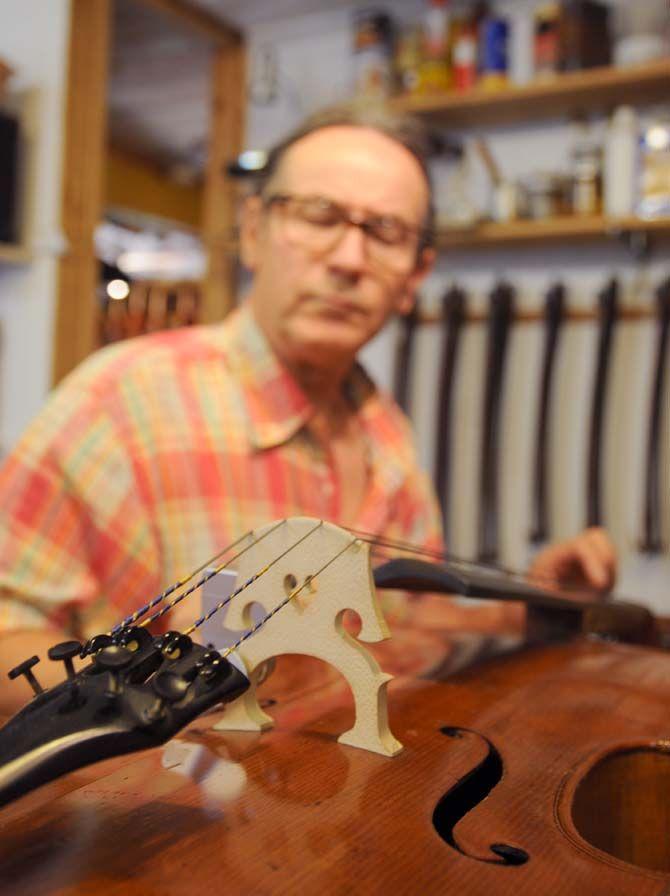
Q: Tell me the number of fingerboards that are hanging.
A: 6